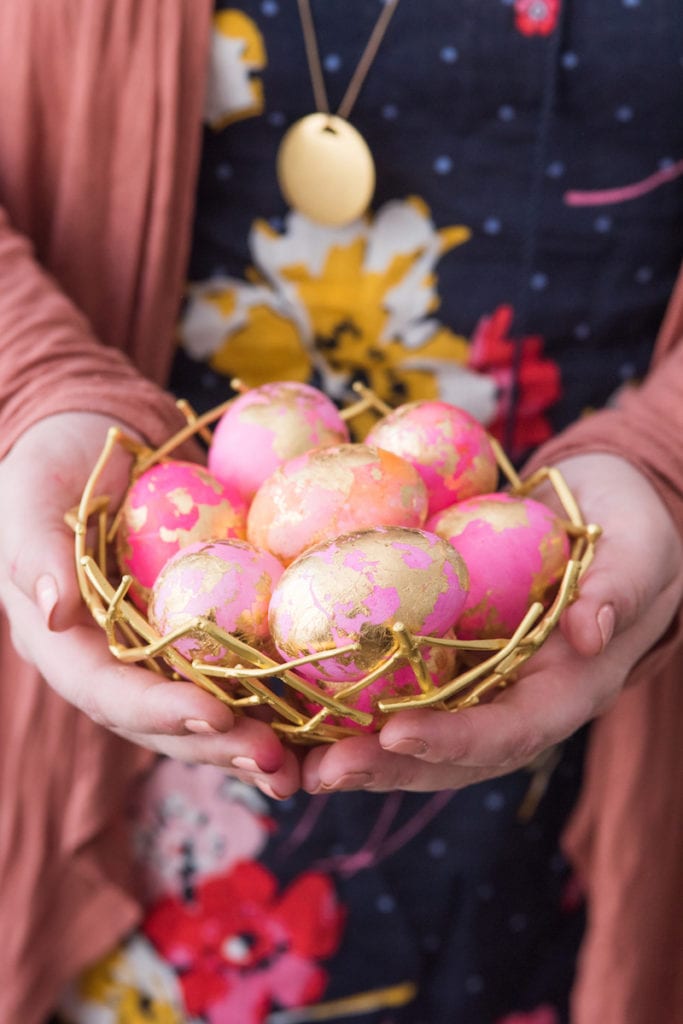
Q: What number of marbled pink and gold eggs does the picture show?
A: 8